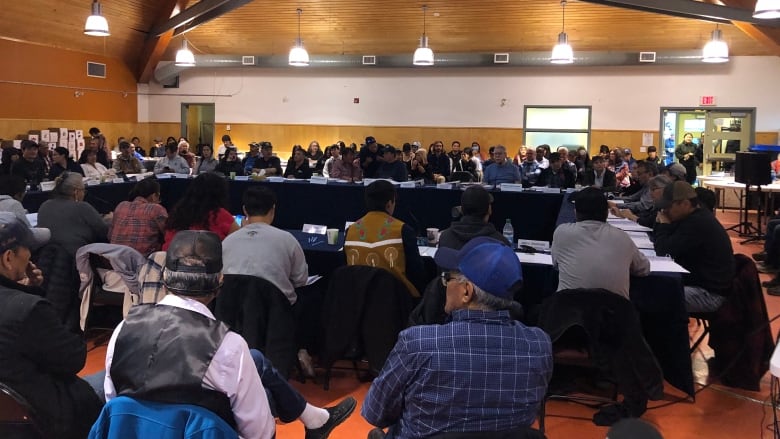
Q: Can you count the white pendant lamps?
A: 7